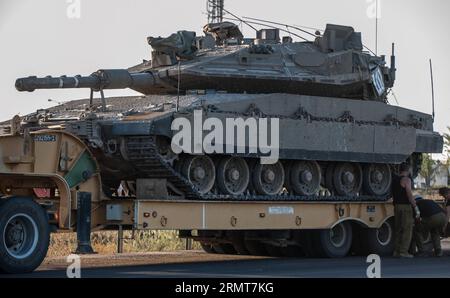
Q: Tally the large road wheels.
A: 6